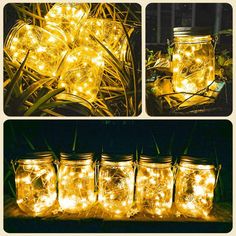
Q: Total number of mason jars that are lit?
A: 10